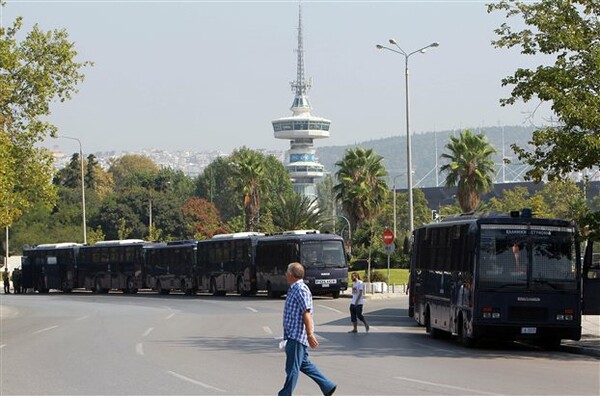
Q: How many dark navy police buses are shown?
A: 6